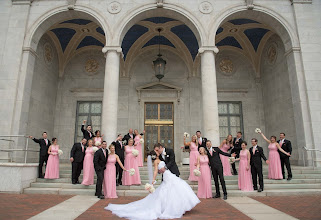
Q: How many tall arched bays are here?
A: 3